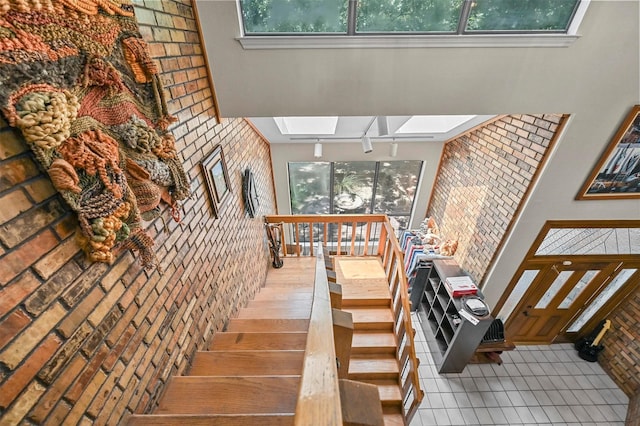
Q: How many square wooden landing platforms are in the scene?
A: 1